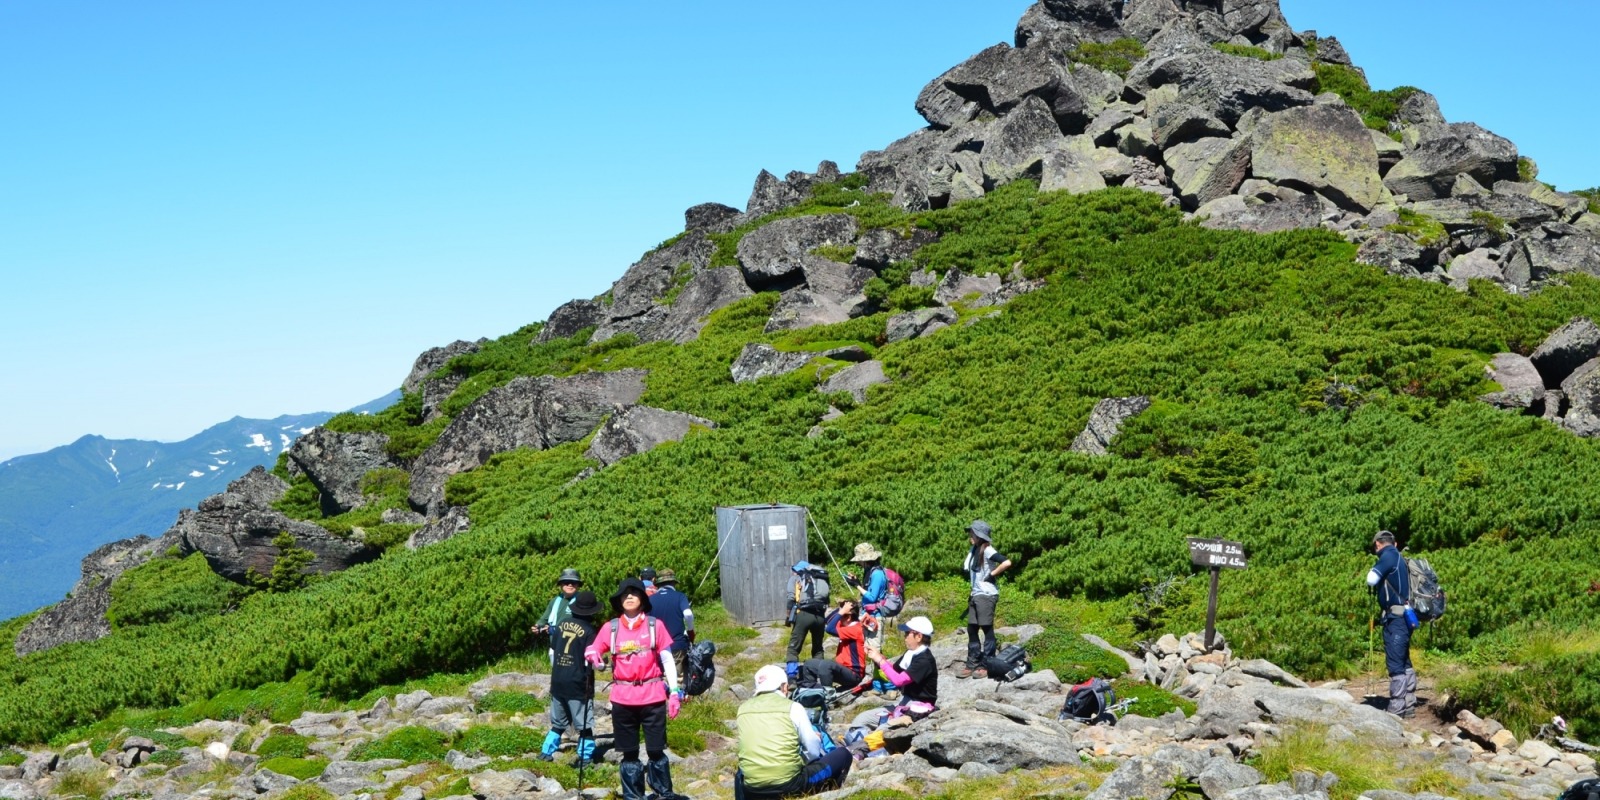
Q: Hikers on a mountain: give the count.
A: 12